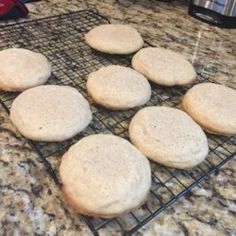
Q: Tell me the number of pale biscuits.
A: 8